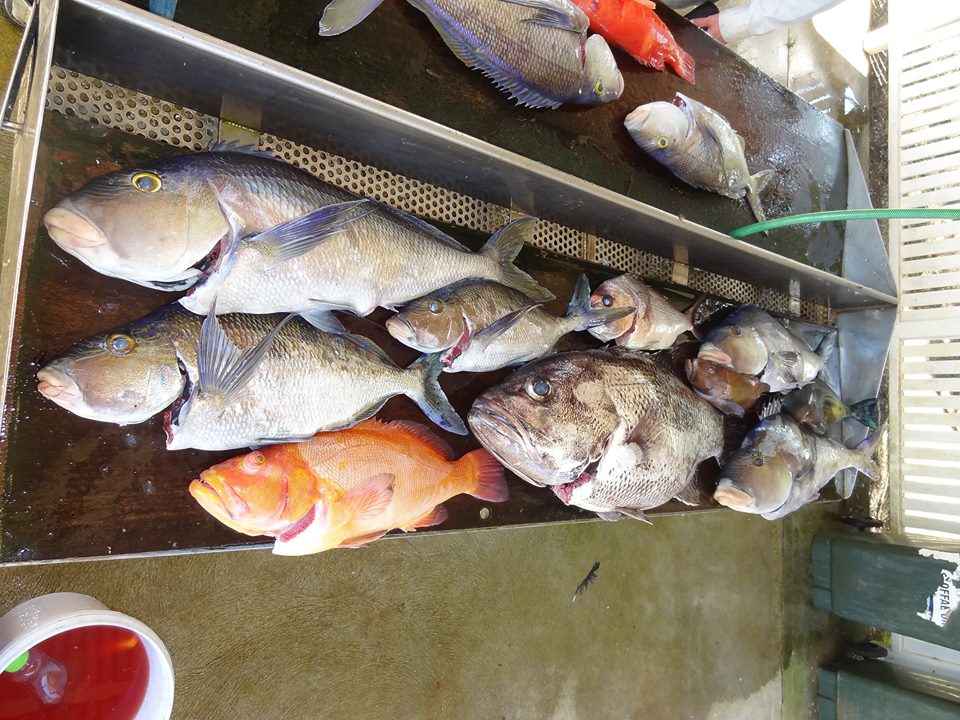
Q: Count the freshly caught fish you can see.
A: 13